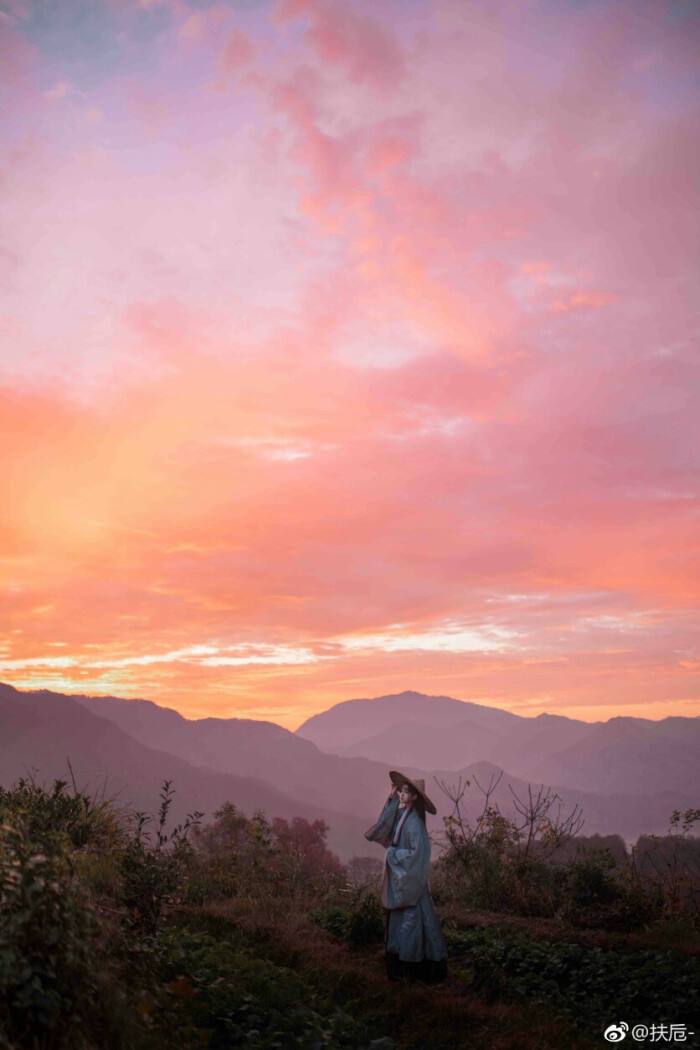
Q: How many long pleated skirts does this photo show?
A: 1